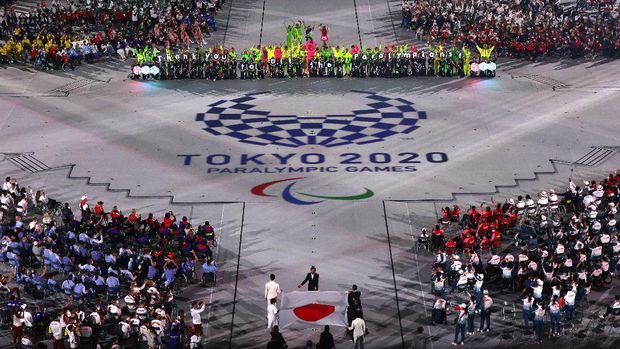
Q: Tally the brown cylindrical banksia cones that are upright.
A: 0